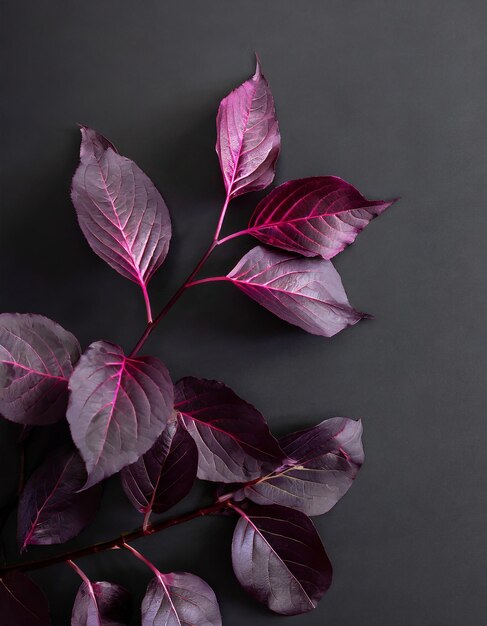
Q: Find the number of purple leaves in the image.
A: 14